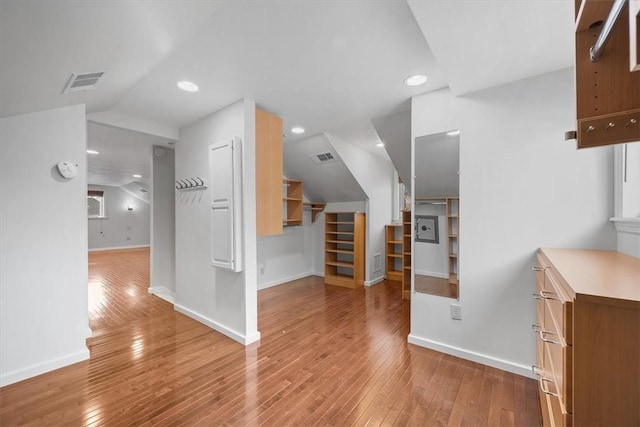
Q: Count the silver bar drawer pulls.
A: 7